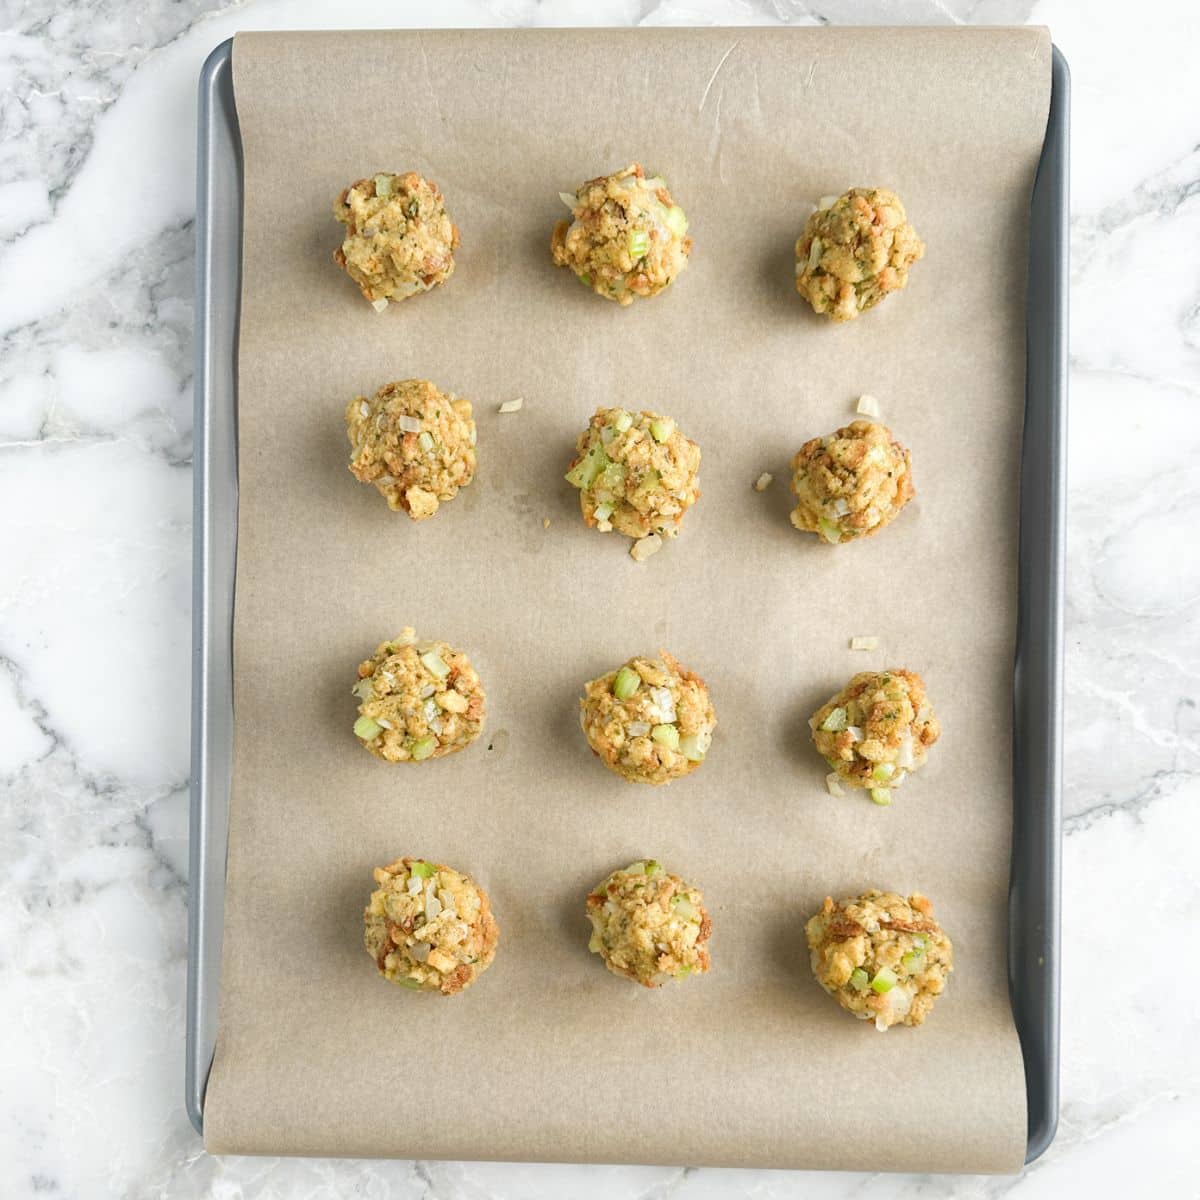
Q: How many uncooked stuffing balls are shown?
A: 12